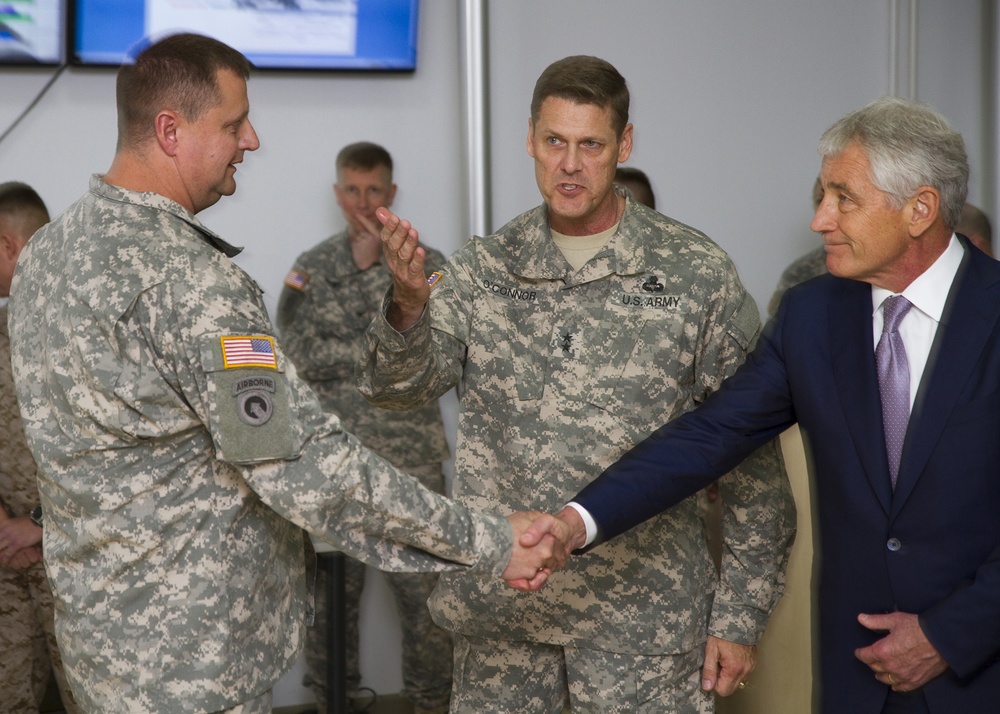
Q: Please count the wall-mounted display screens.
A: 2